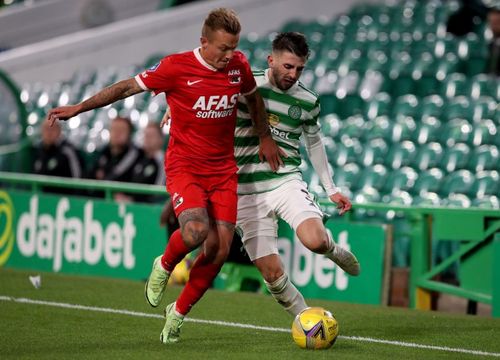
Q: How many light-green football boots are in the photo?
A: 2